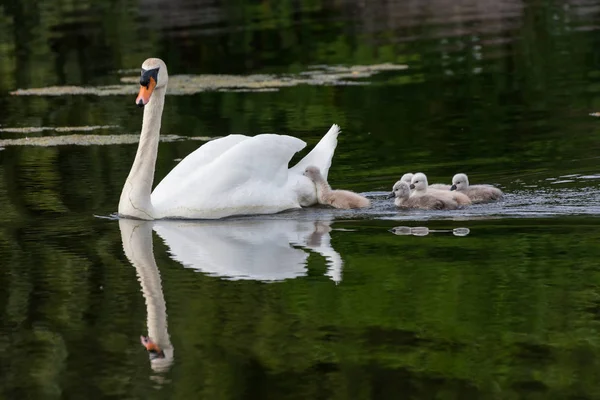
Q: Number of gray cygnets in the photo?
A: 5